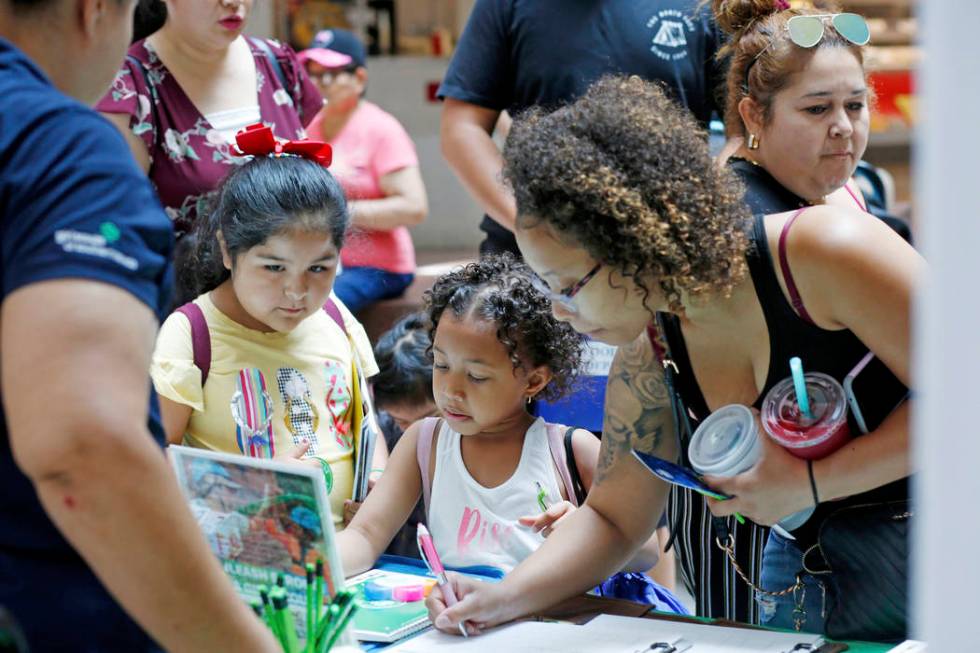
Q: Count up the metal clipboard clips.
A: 2